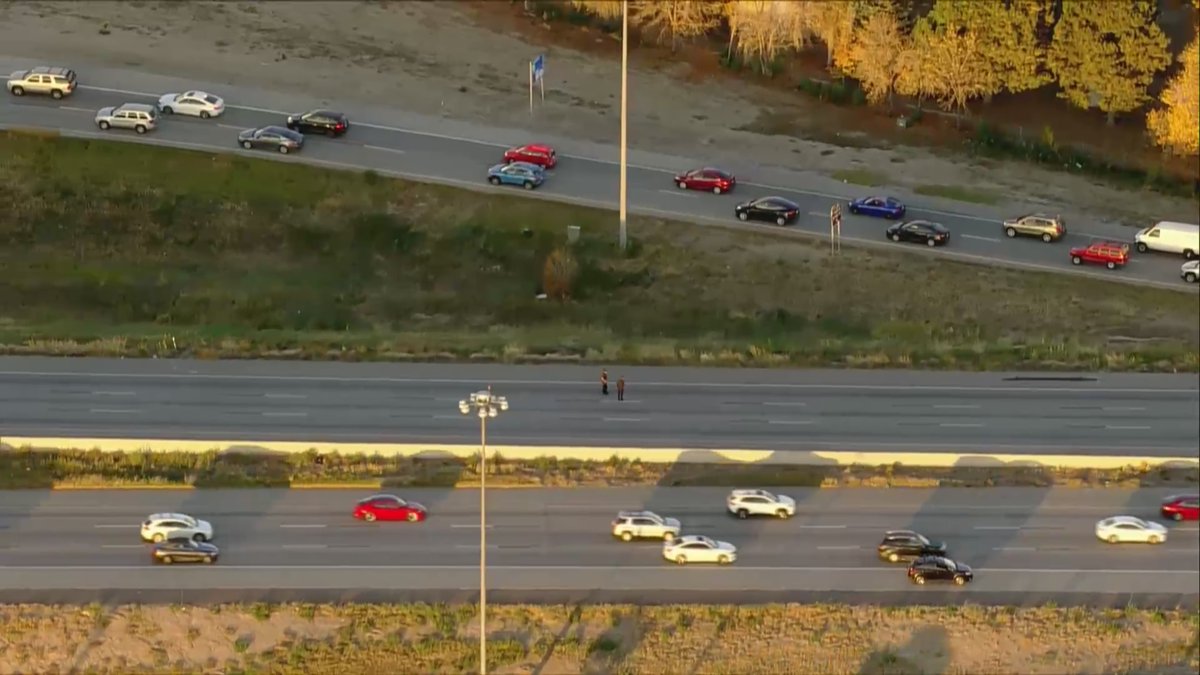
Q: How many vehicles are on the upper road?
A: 15